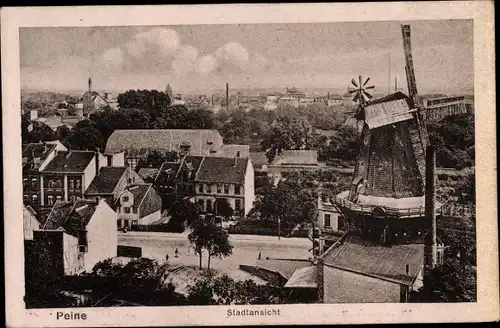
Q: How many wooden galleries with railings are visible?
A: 1